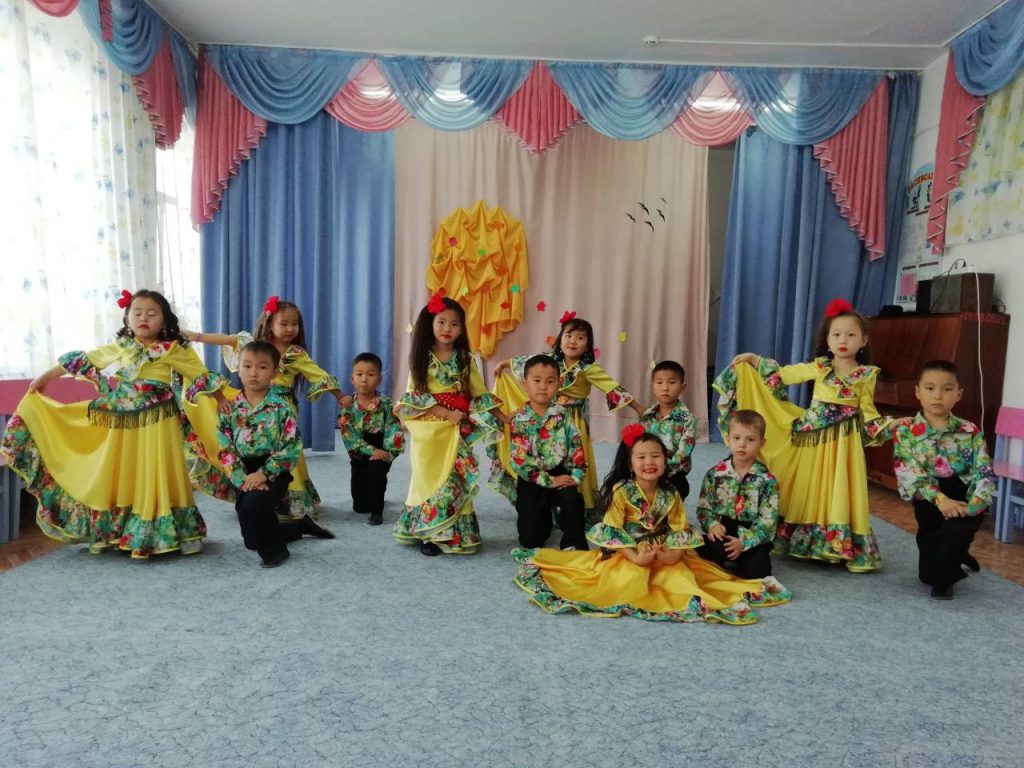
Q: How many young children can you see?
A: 12